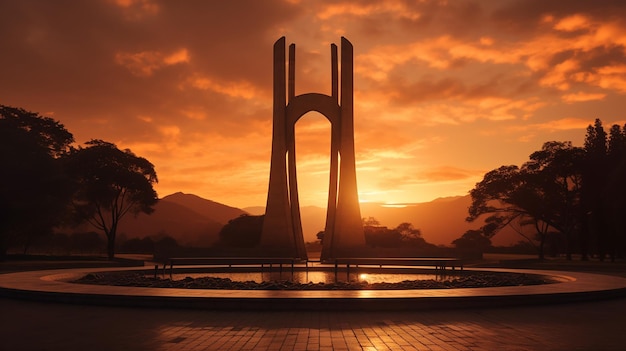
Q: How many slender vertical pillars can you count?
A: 4